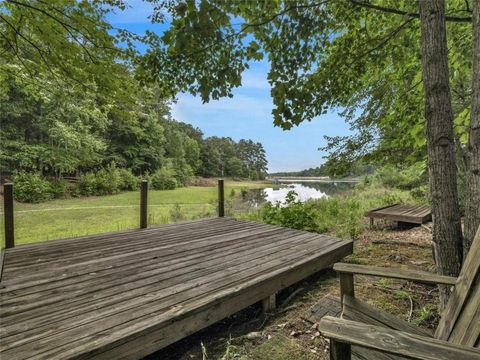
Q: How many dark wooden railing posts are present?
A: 3